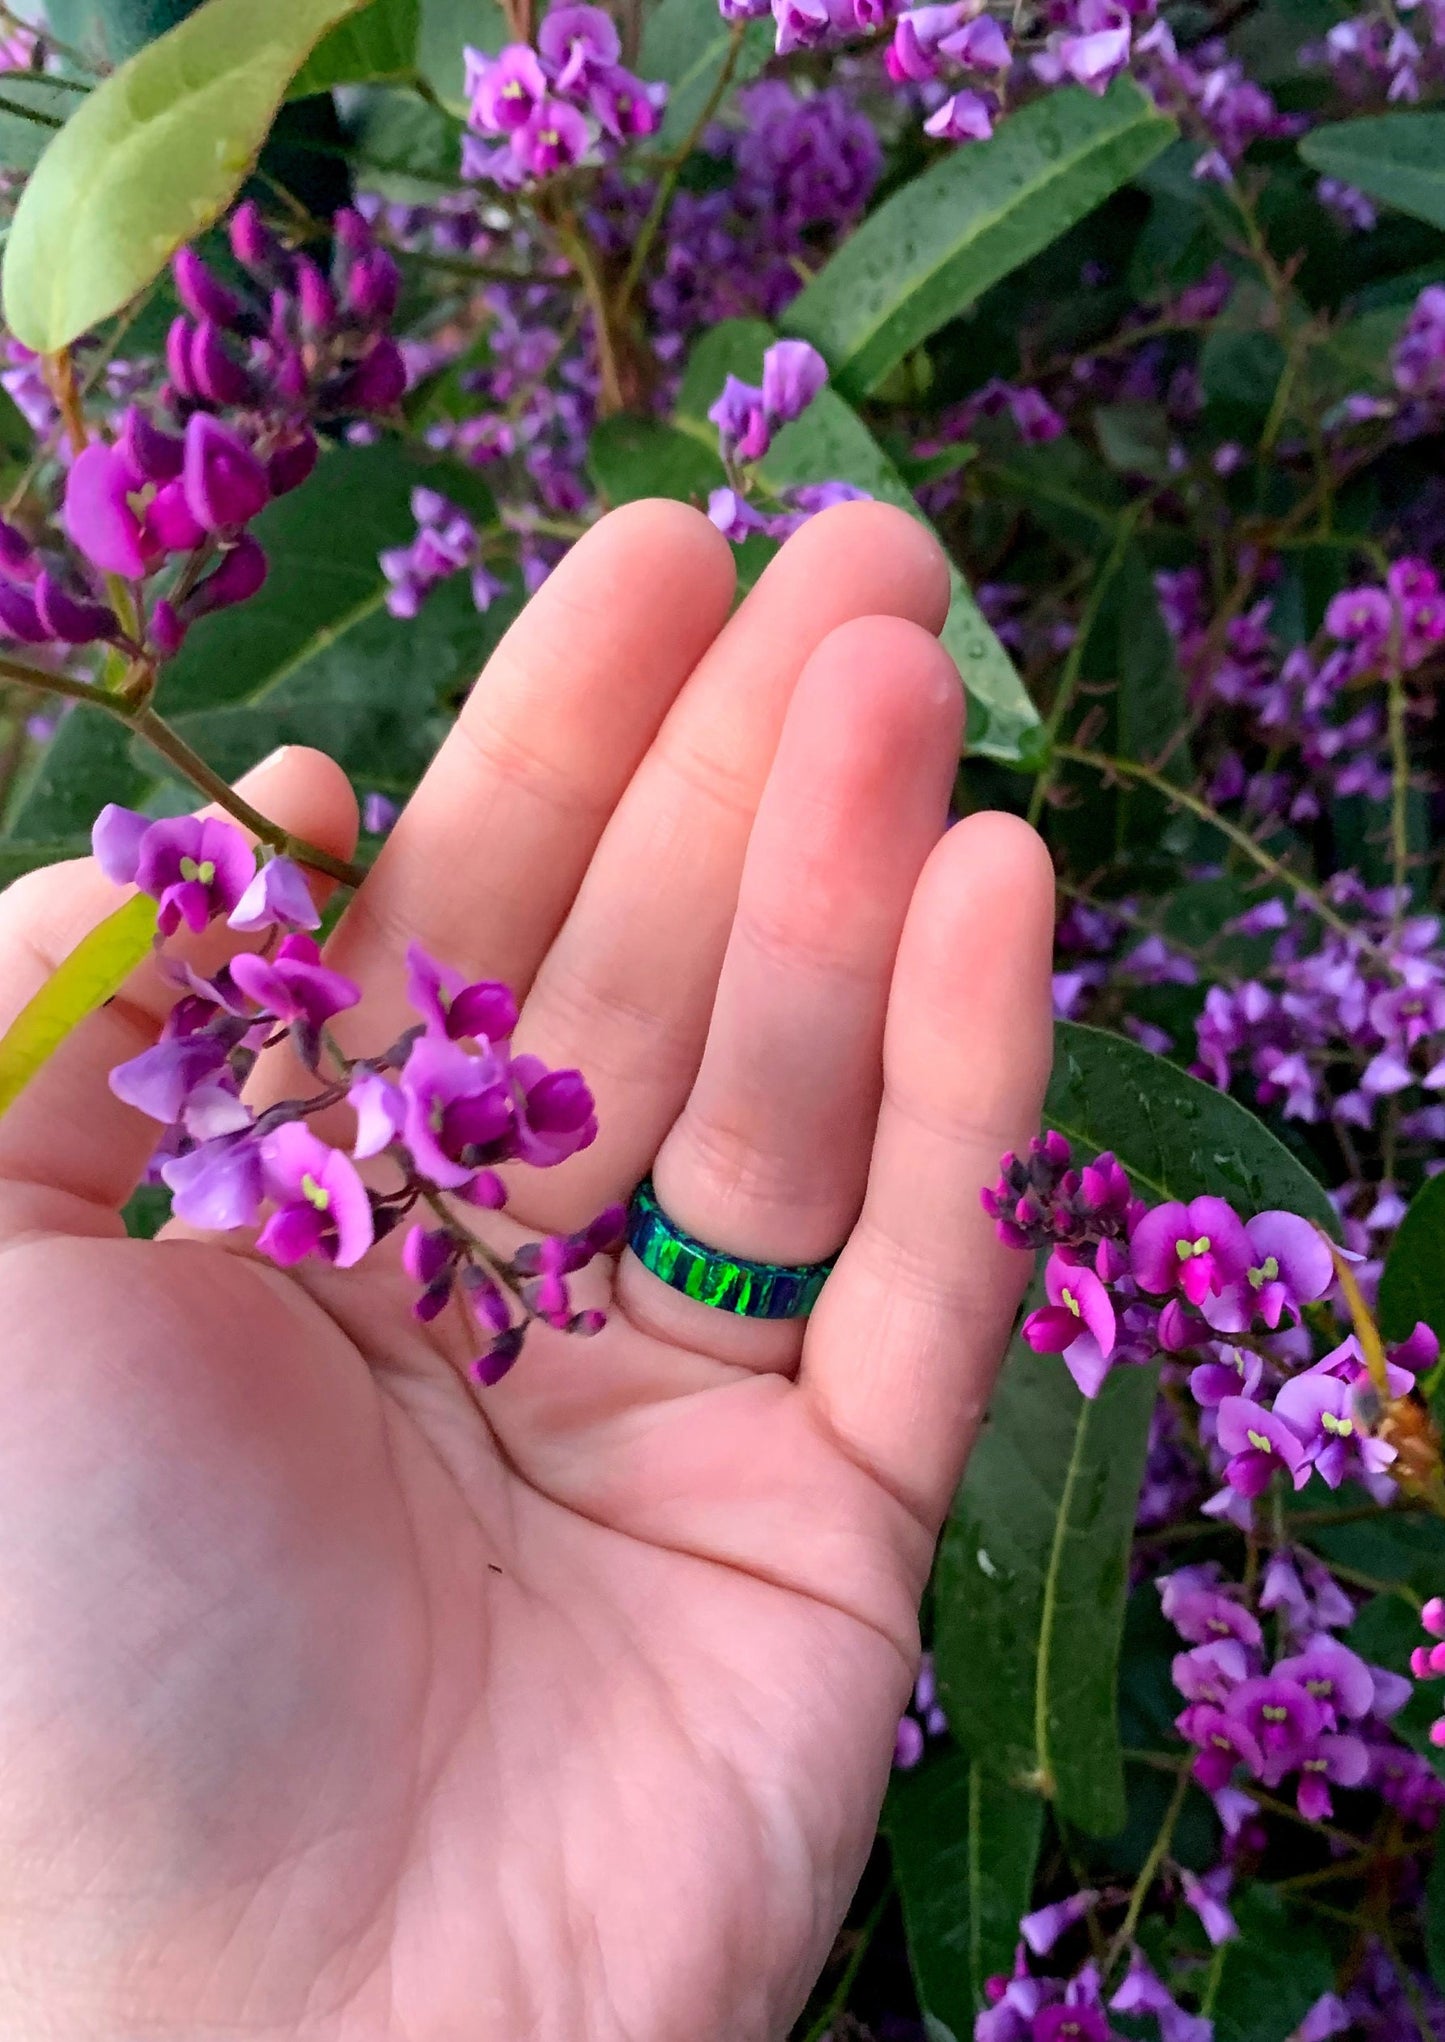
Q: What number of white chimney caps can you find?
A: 0